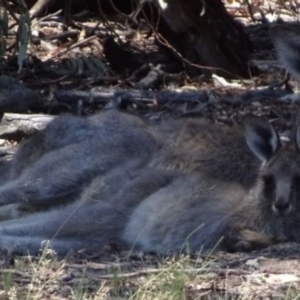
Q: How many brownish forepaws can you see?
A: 1